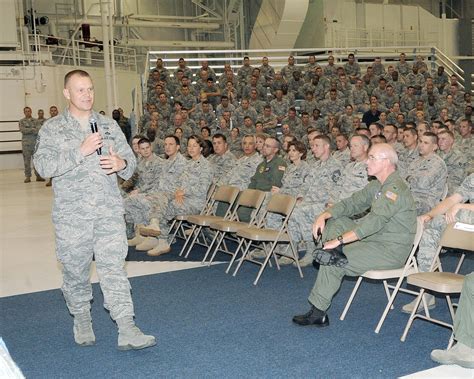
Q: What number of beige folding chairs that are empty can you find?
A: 5